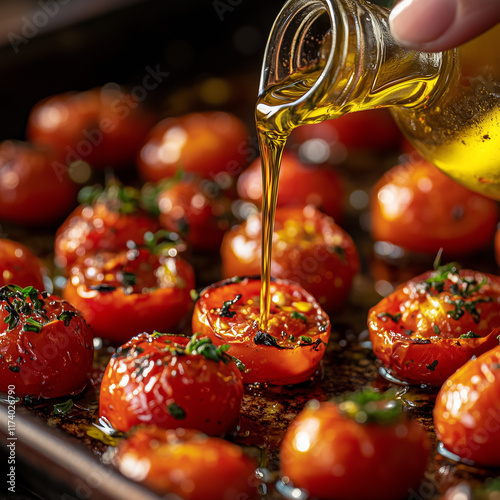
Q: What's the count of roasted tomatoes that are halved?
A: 3